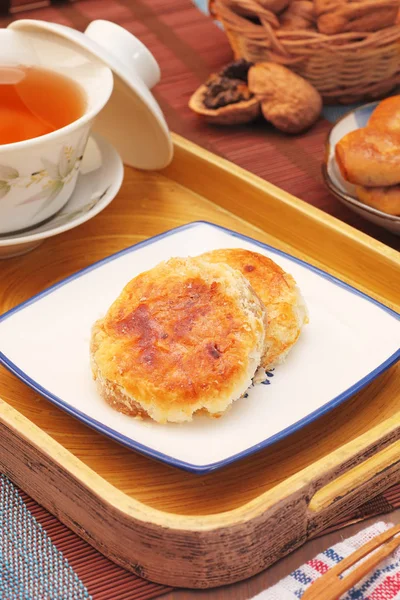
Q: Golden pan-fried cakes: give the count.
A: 2